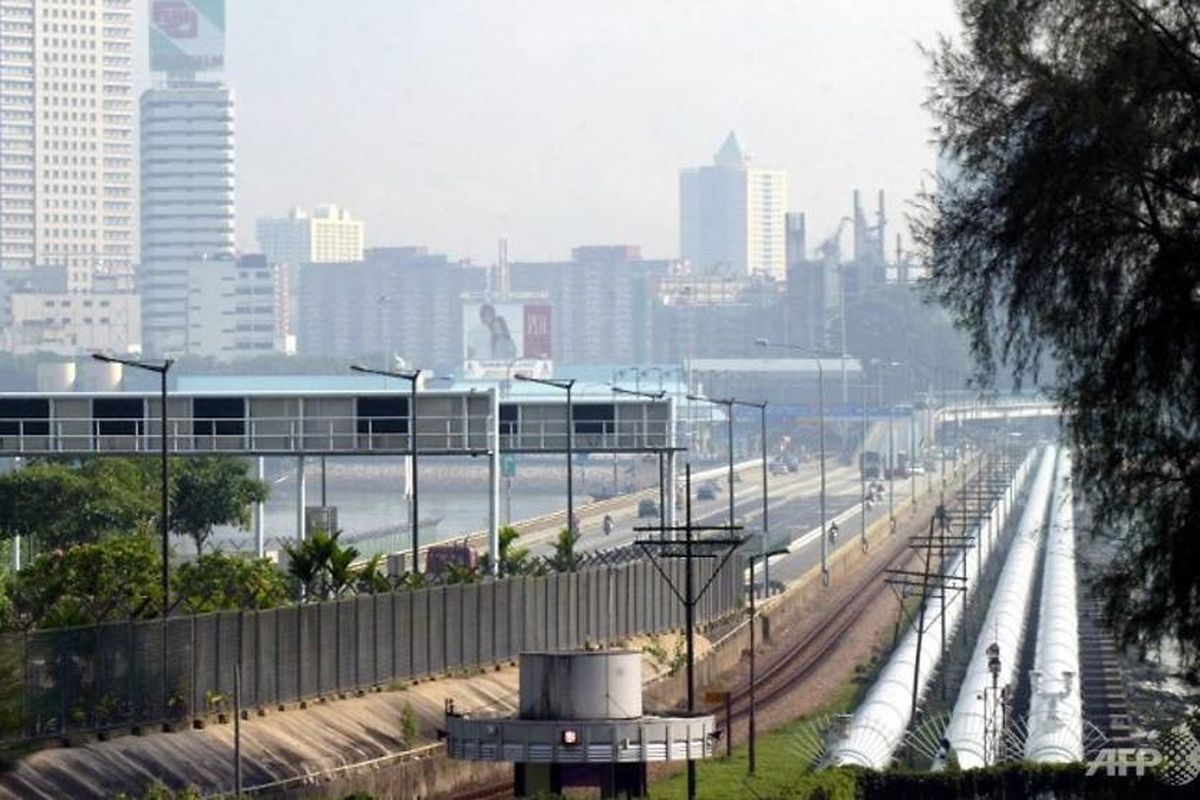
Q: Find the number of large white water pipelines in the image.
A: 3